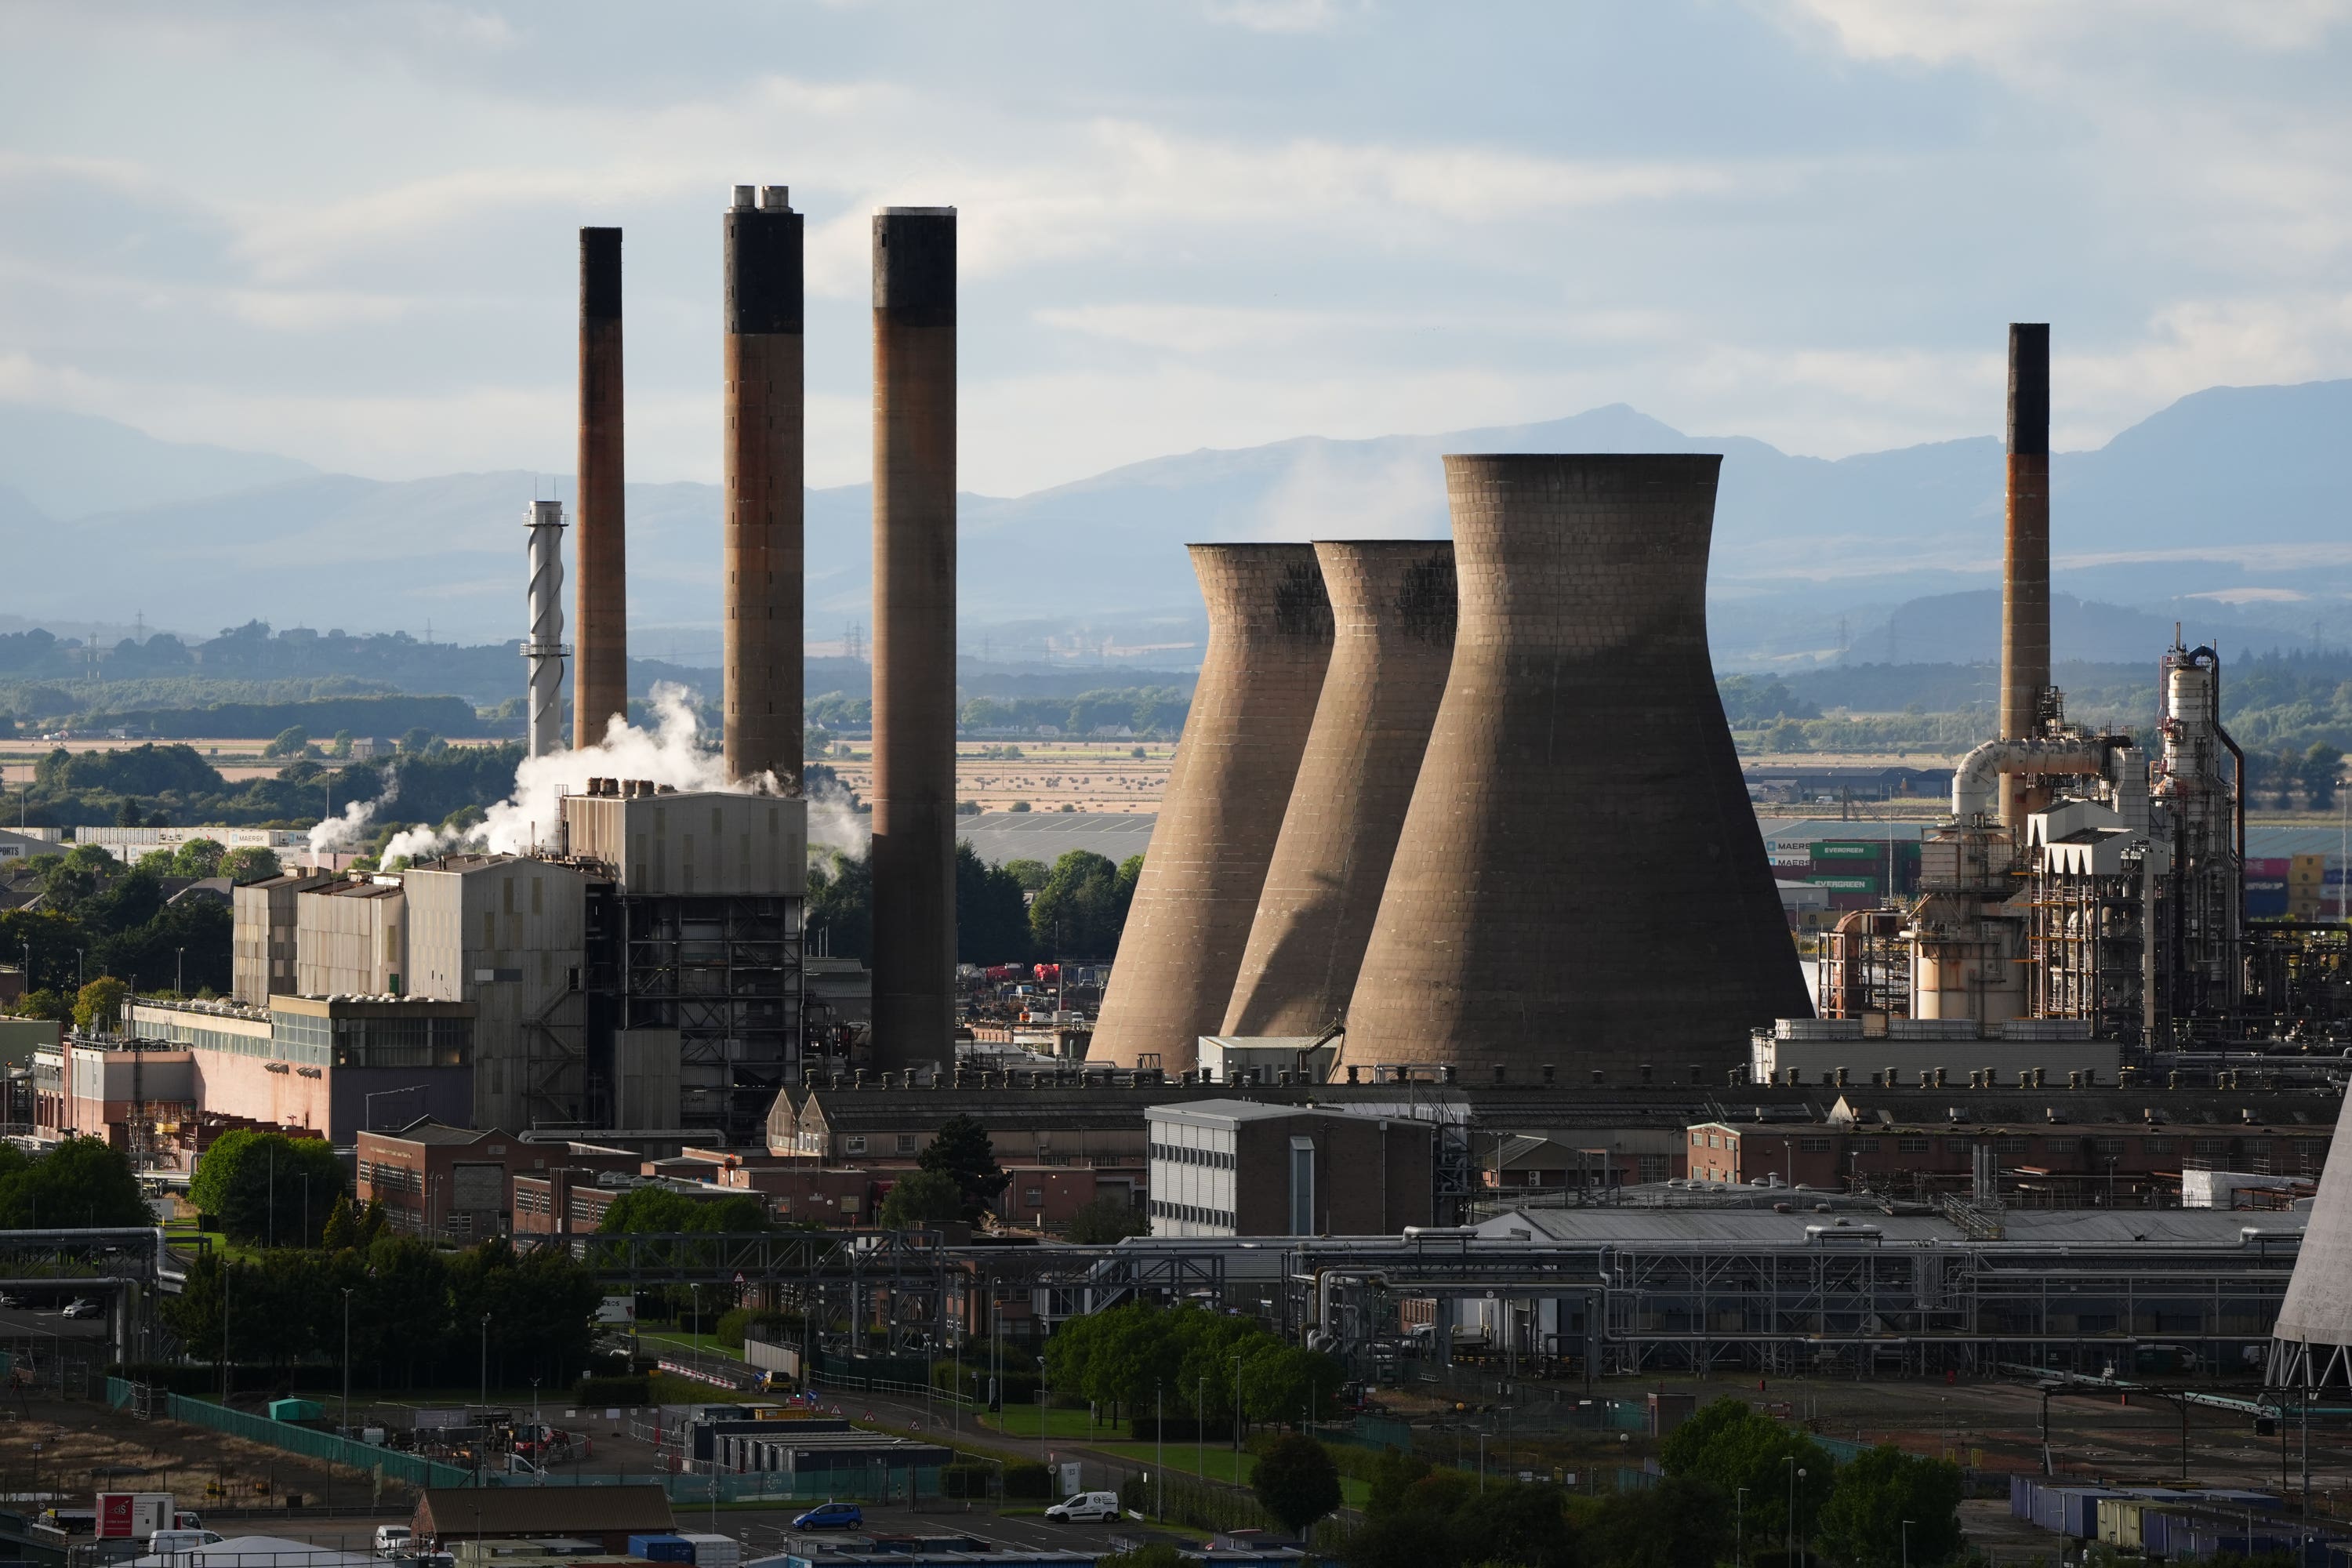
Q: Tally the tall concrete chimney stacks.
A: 4